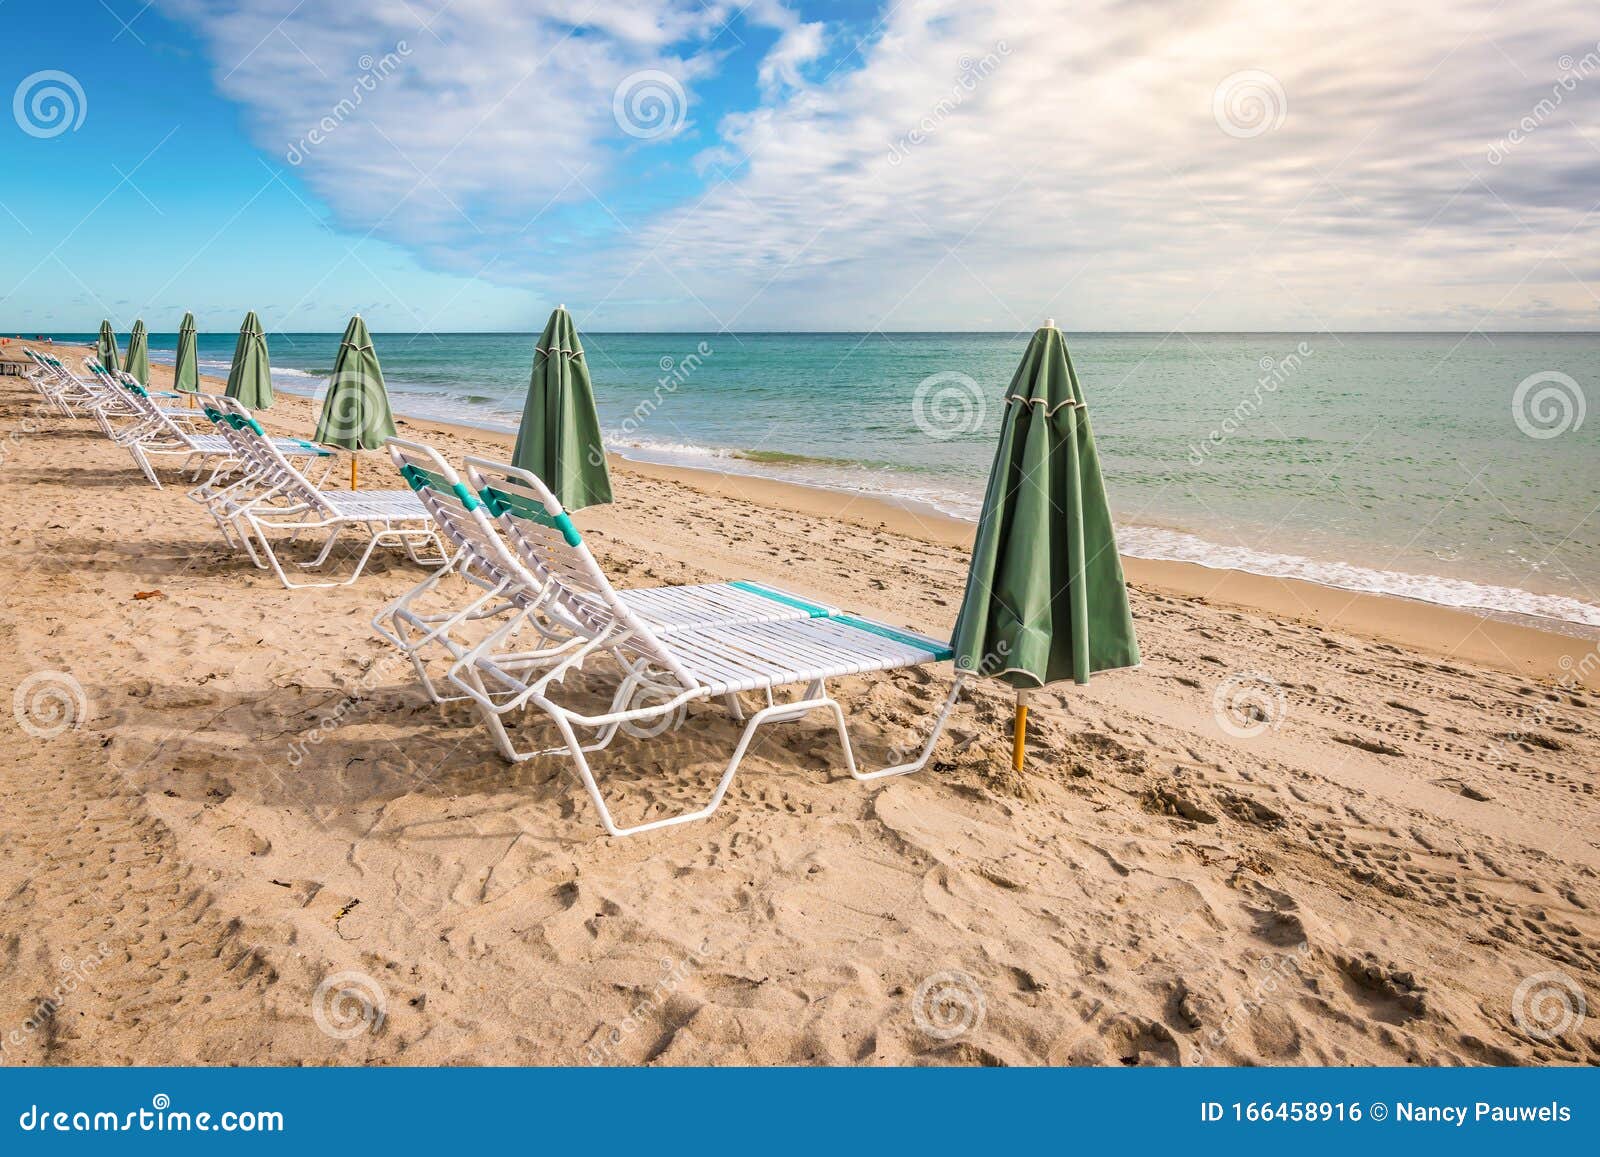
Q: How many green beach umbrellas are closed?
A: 7